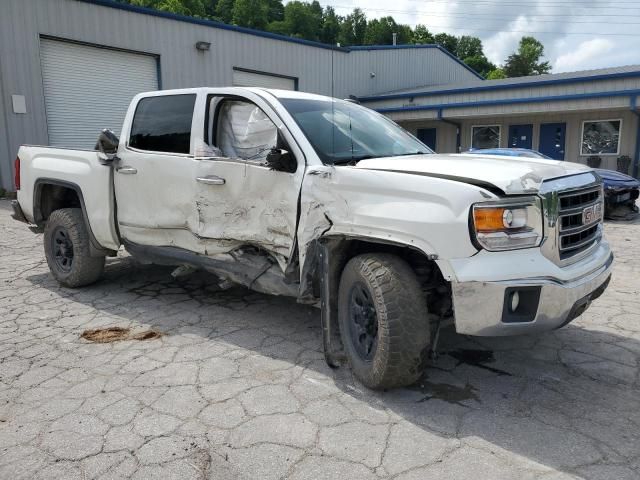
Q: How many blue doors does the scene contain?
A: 3